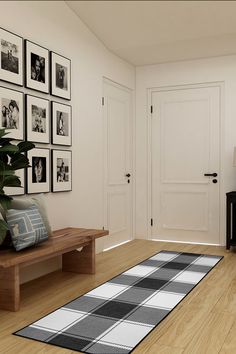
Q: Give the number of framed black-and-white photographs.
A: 9